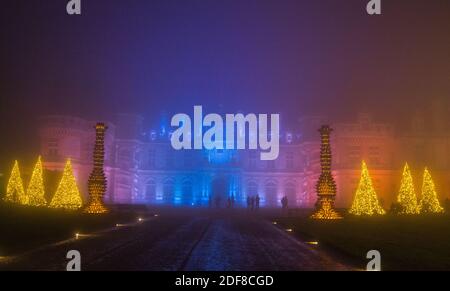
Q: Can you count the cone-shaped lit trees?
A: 6